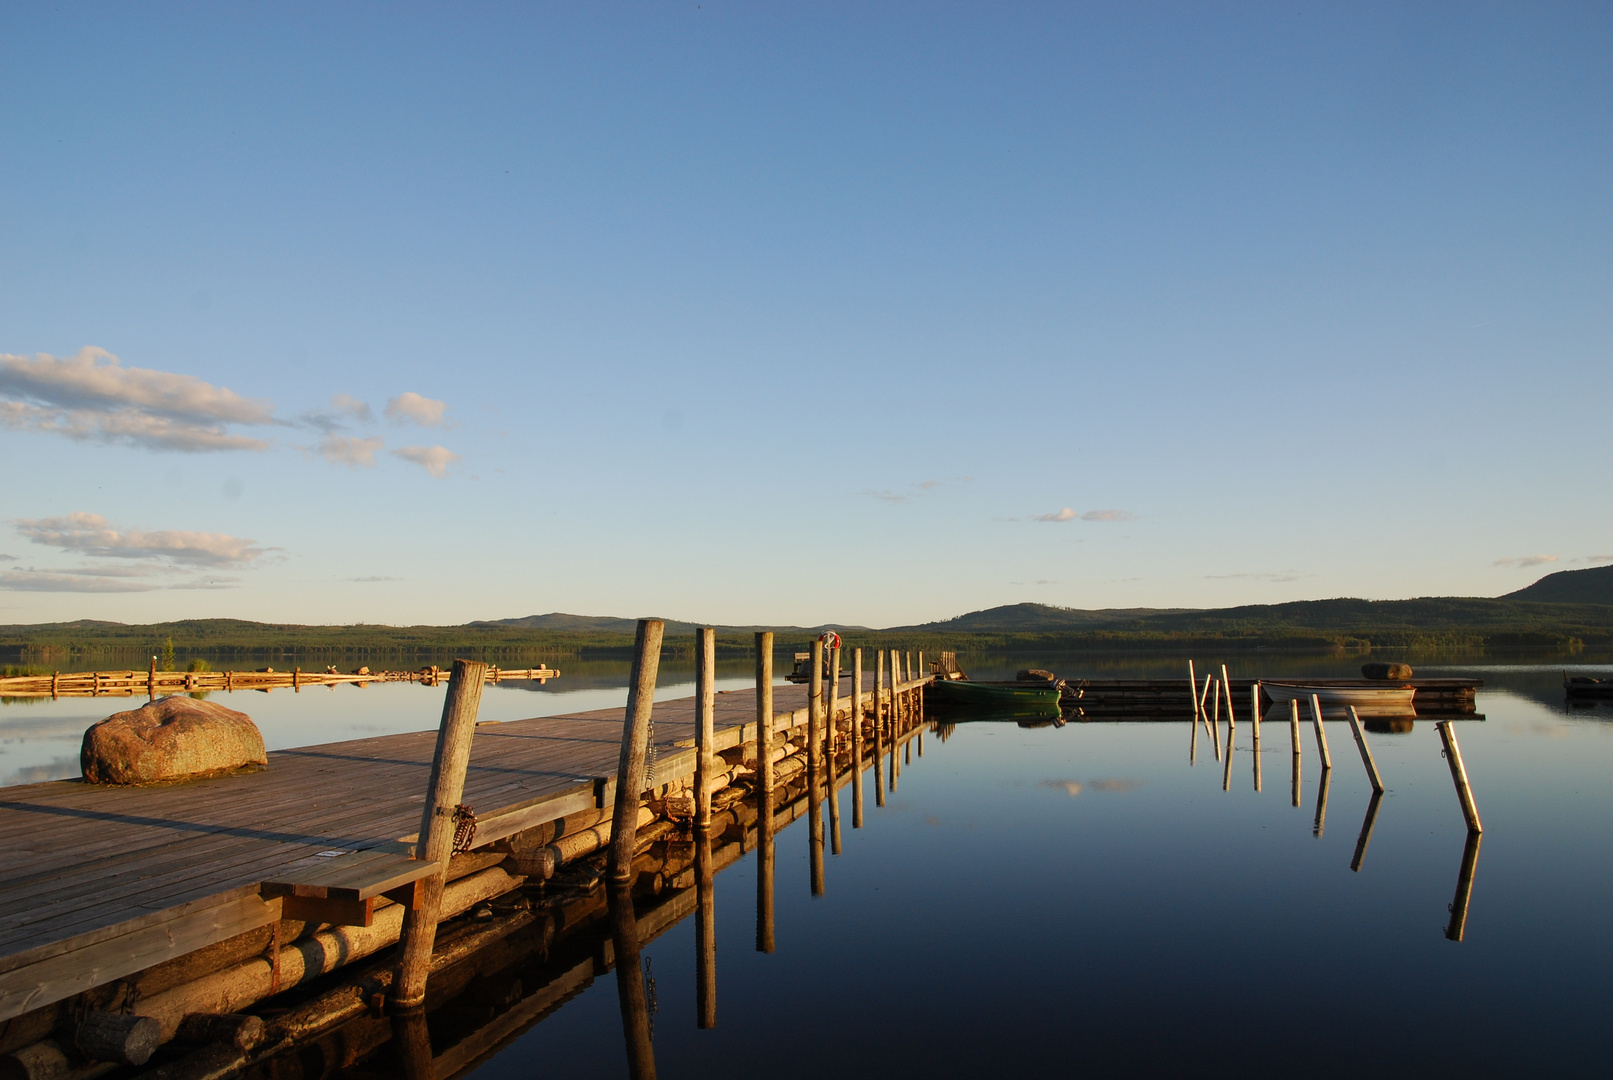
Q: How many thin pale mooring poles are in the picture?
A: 9